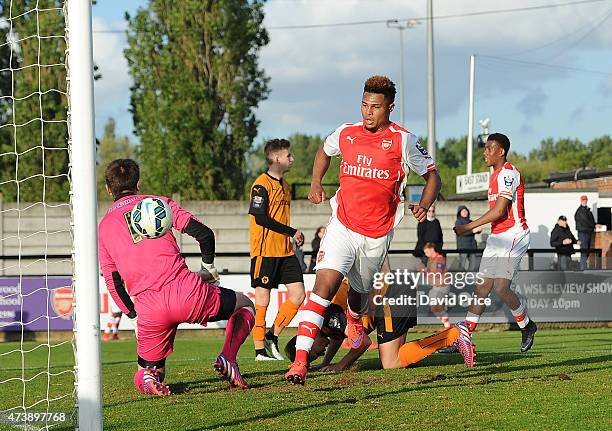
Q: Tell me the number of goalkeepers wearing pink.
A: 1